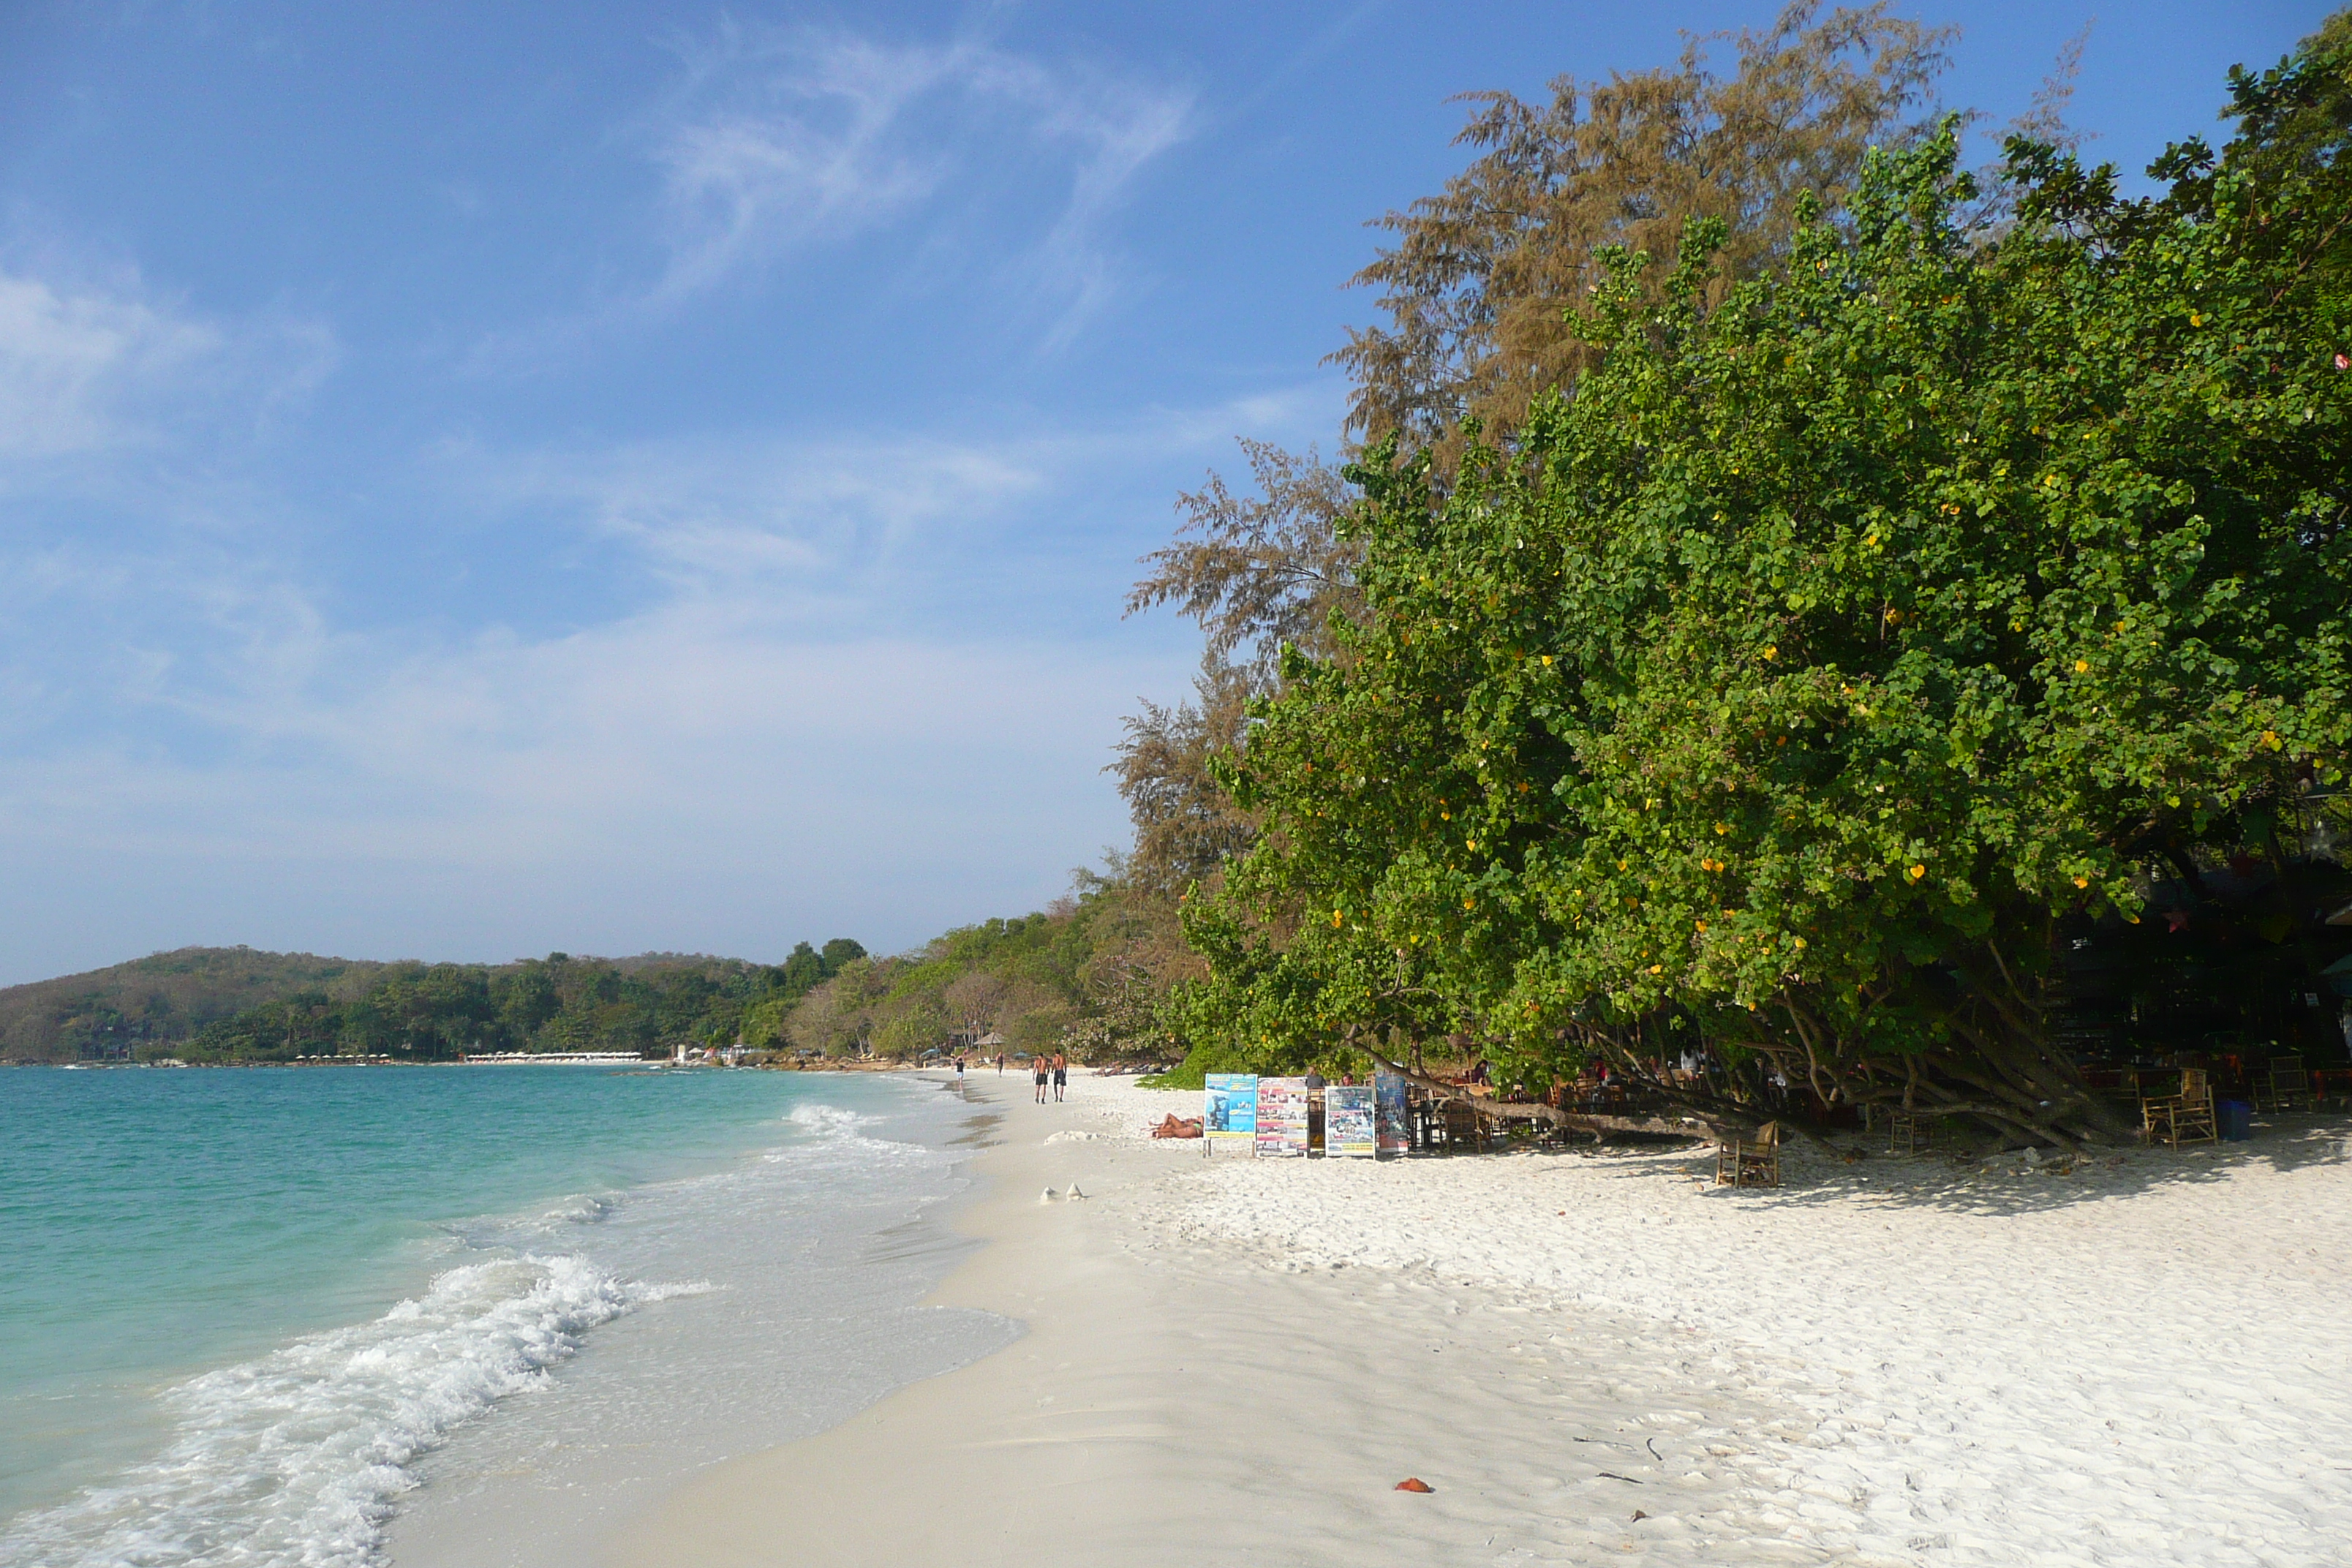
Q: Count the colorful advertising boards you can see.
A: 4